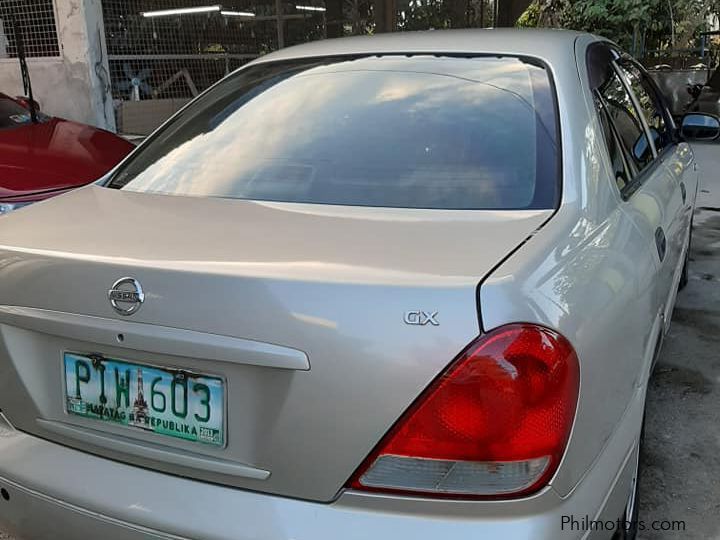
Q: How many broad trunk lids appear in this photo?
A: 1